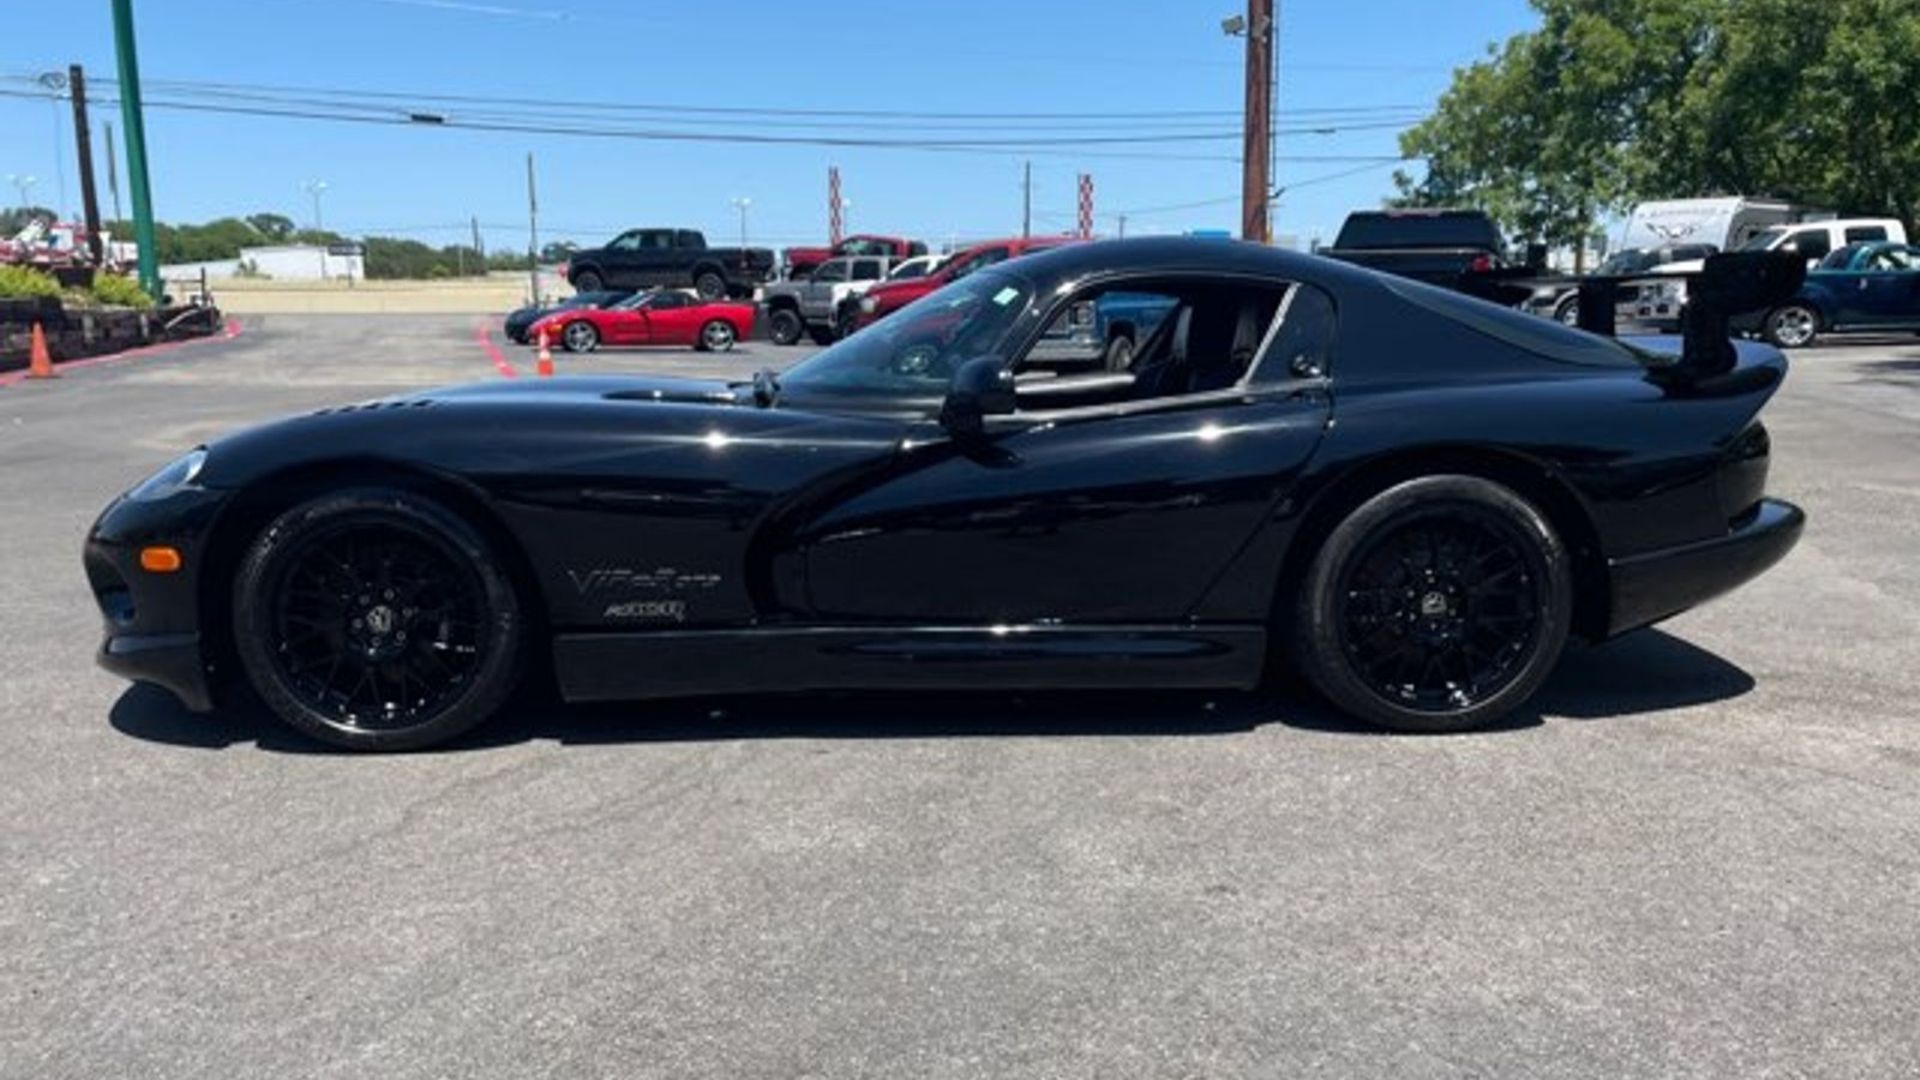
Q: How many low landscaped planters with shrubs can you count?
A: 1